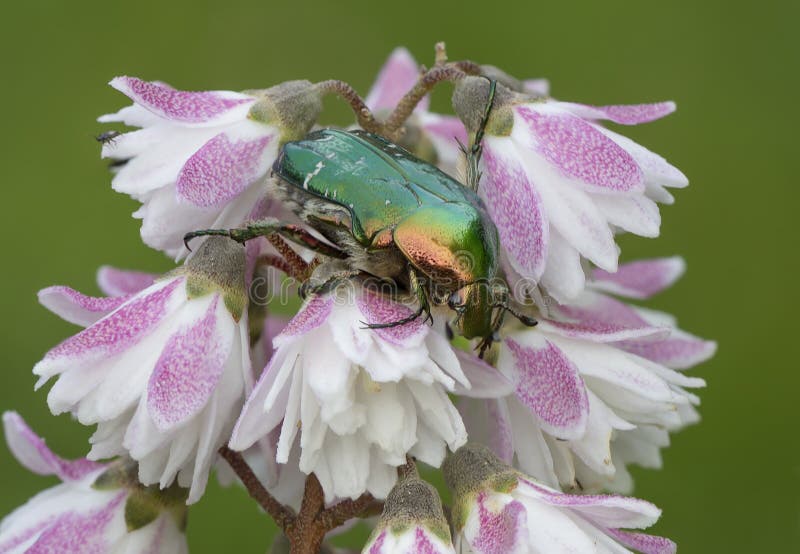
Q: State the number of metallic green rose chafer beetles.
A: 1